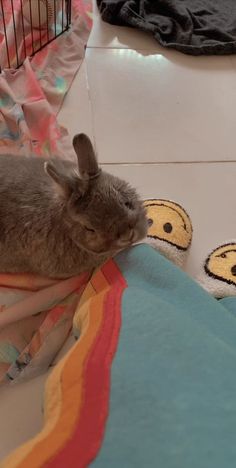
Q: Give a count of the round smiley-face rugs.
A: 2